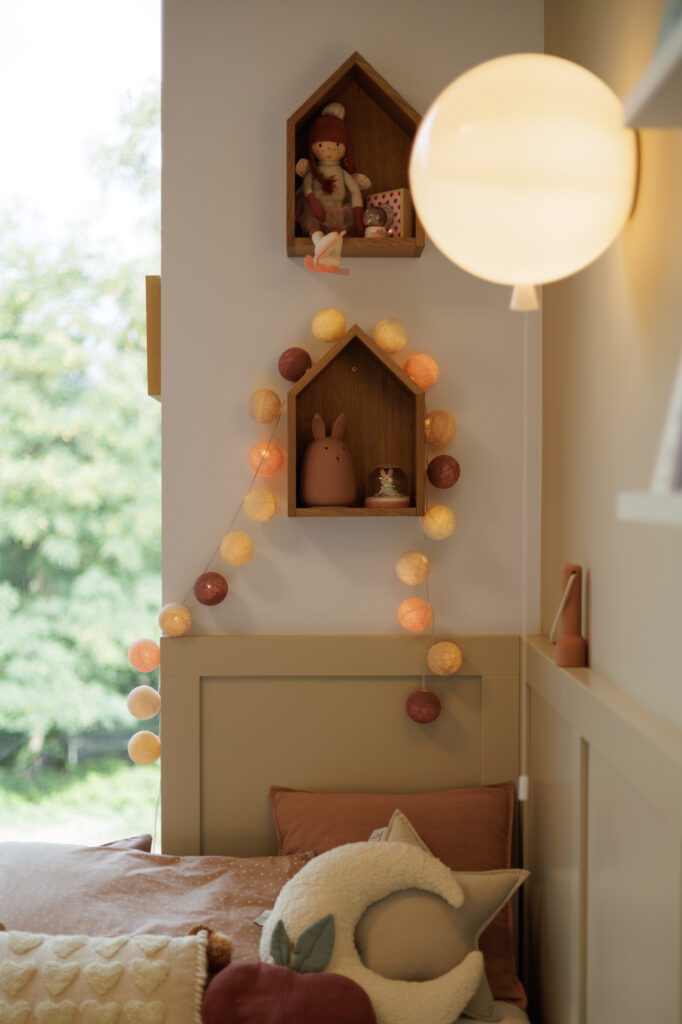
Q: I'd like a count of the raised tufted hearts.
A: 12